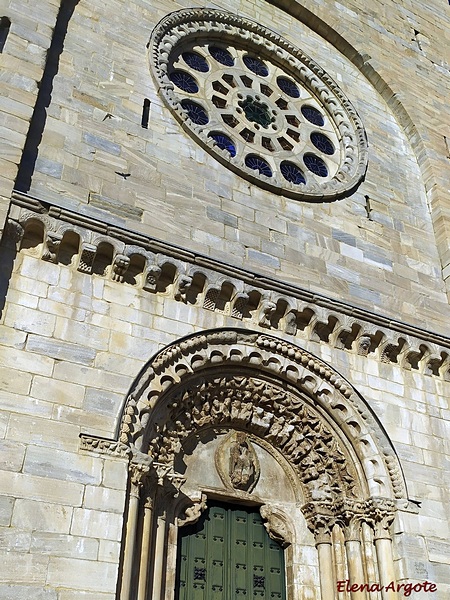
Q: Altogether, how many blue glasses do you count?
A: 12